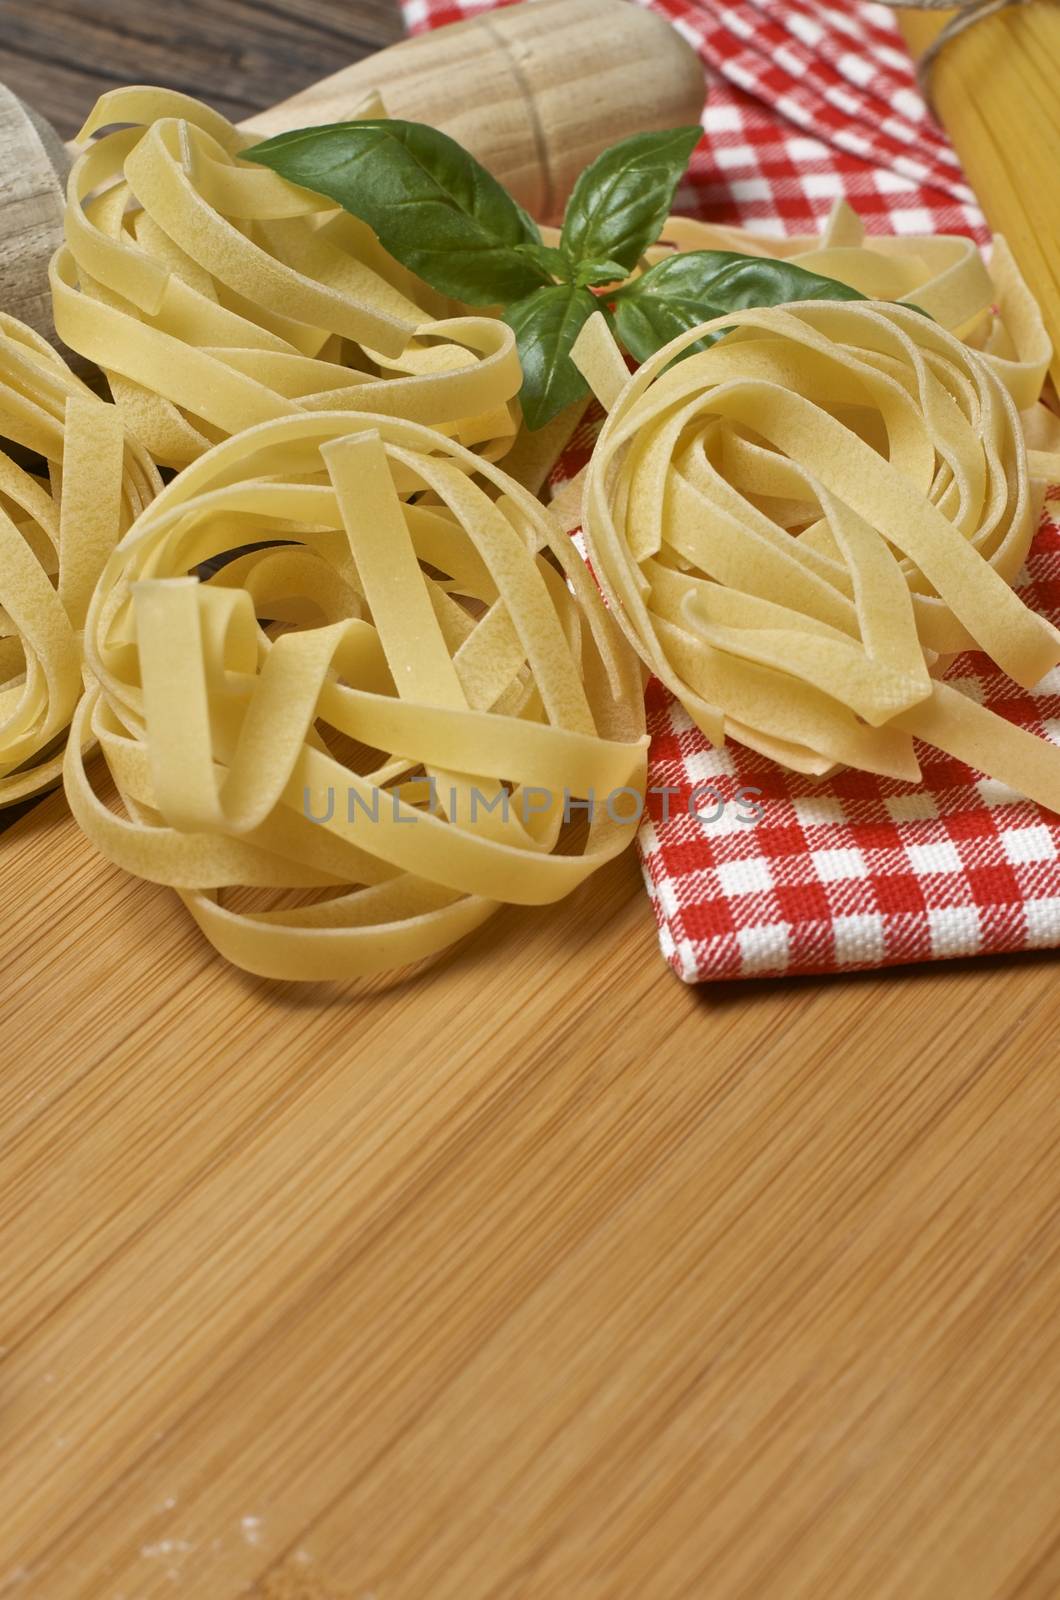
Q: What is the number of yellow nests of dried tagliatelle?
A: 5